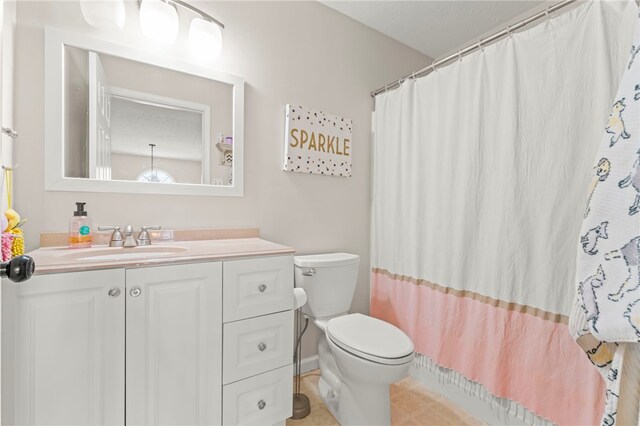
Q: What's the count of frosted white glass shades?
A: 3